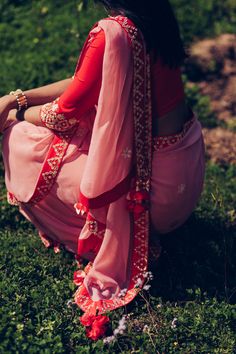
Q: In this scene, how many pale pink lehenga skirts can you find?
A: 1